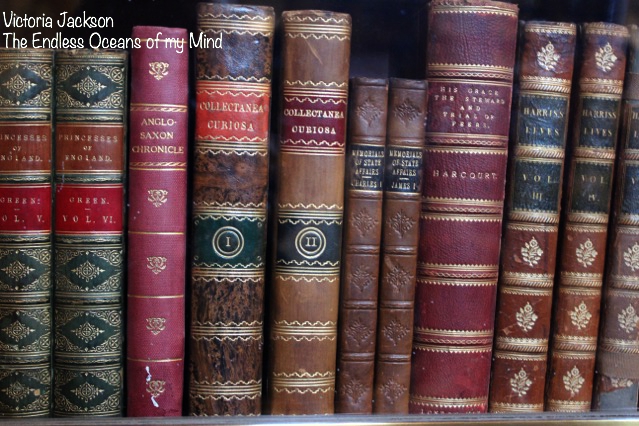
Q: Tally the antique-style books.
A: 11